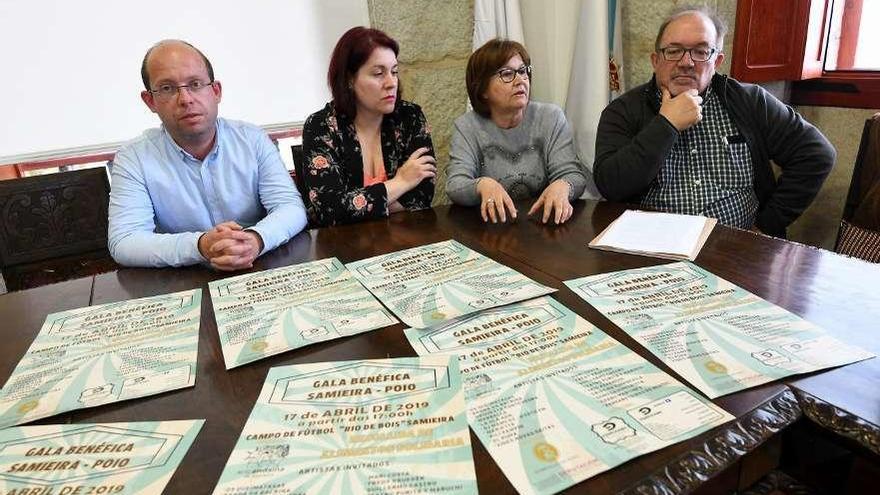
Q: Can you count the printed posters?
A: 7